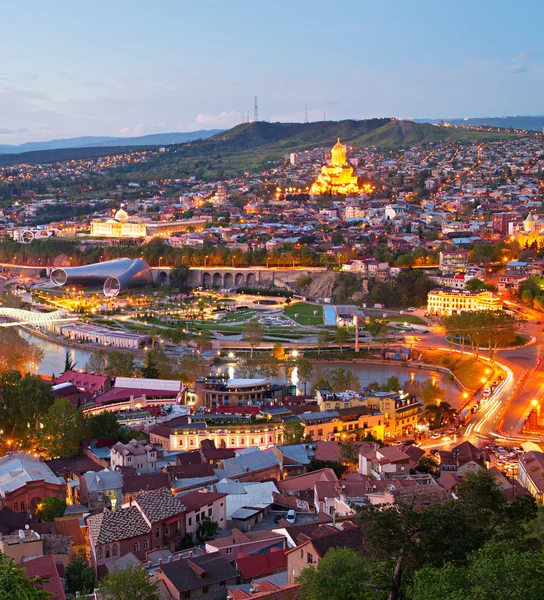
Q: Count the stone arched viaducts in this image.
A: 1